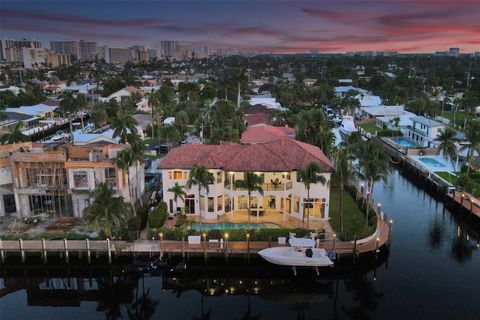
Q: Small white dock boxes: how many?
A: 2